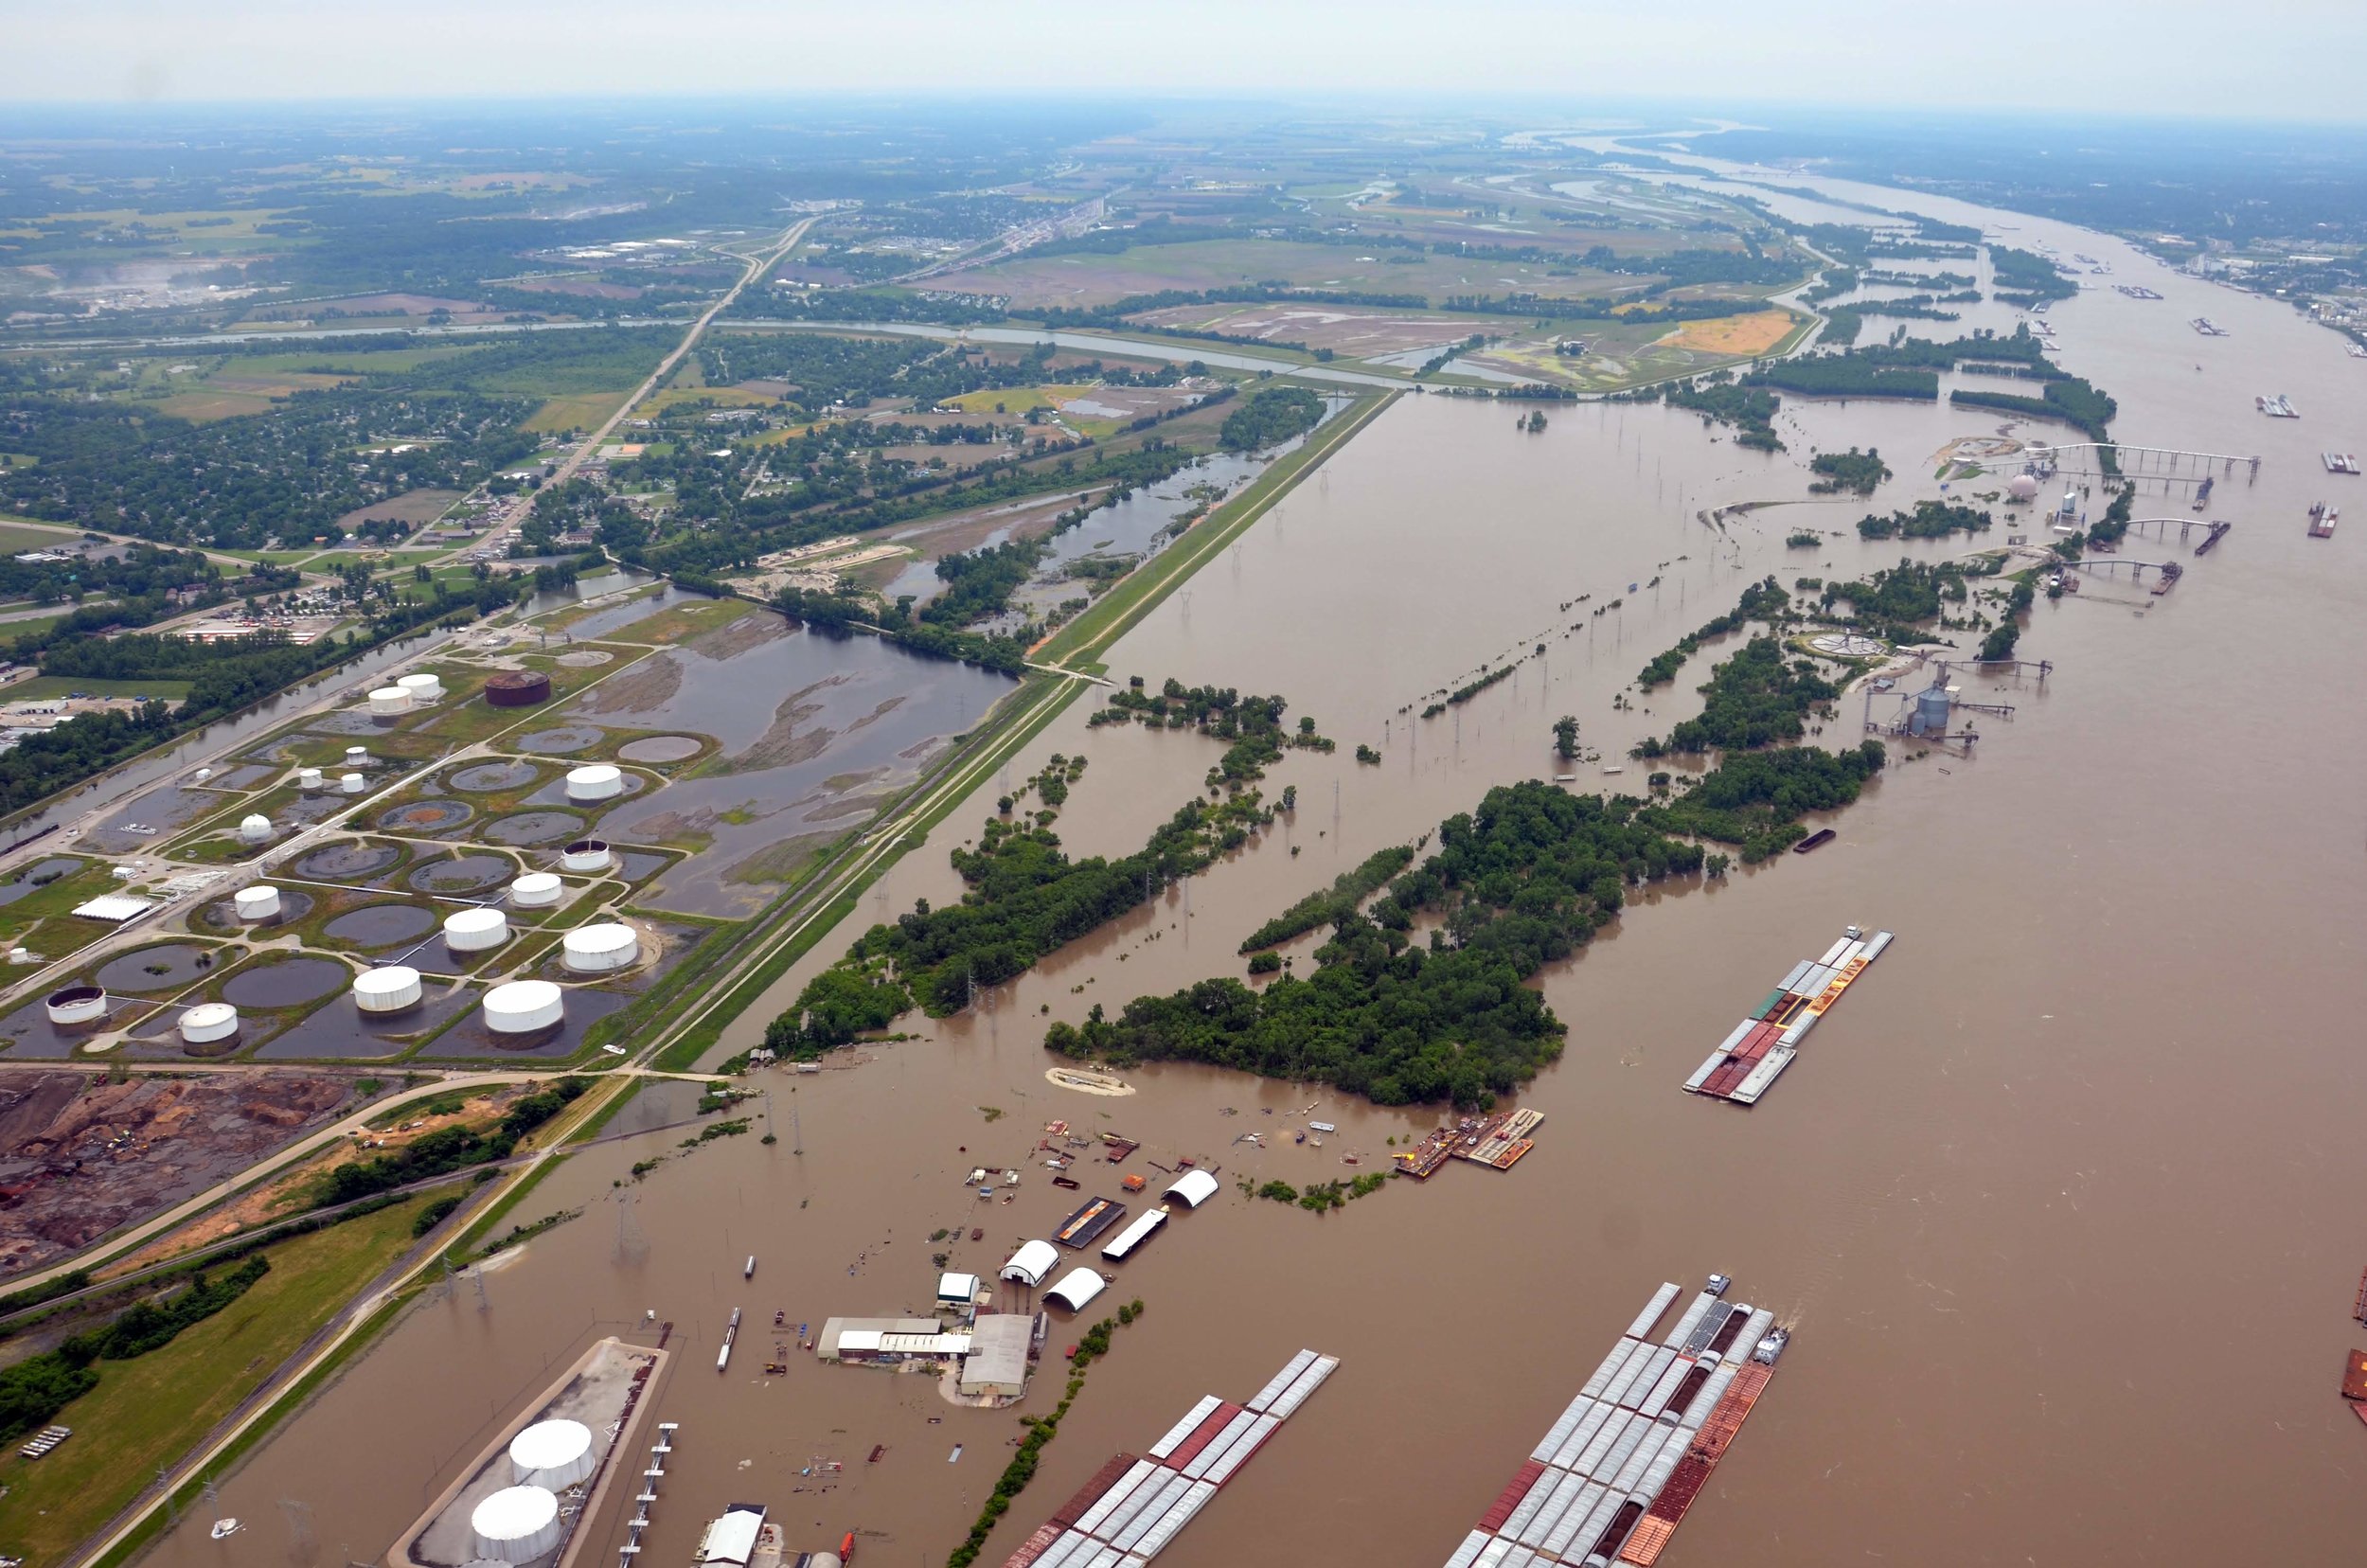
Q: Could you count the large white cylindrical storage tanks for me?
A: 14